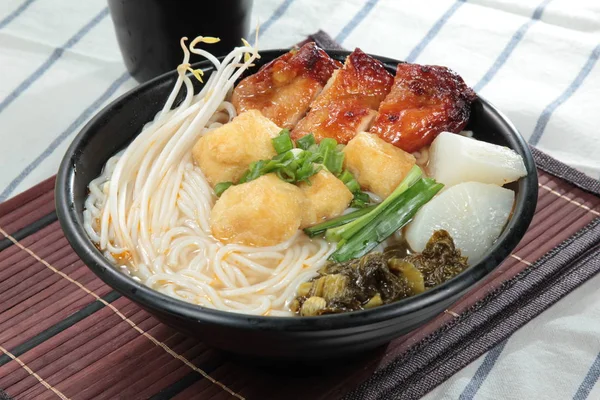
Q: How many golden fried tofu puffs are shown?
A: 4